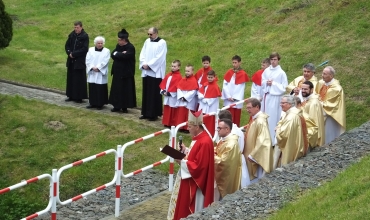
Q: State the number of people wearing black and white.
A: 2